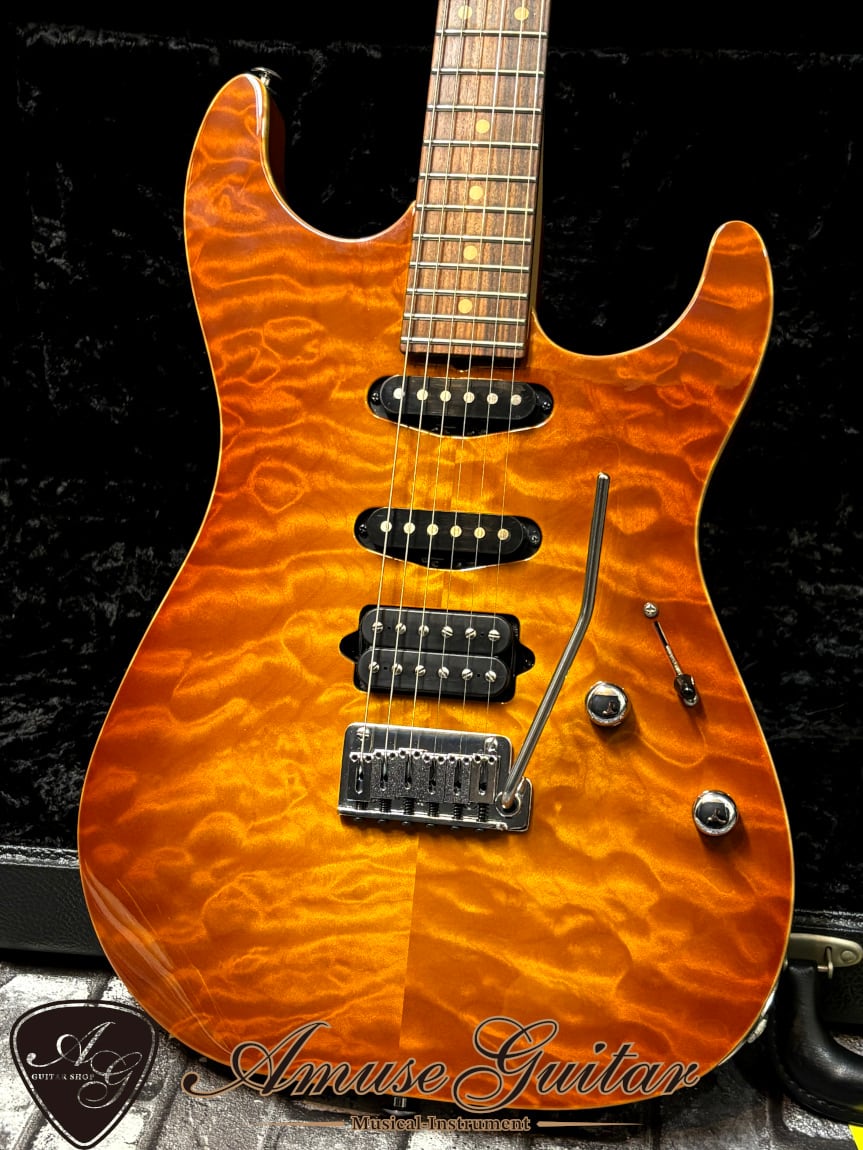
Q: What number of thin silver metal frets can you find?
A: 11